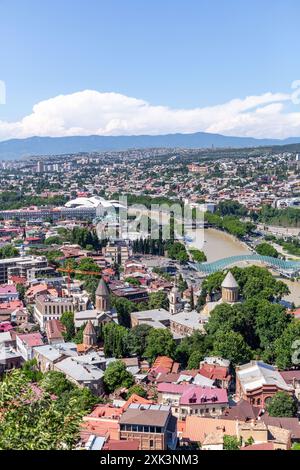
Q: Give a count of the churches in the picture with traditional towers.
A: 3